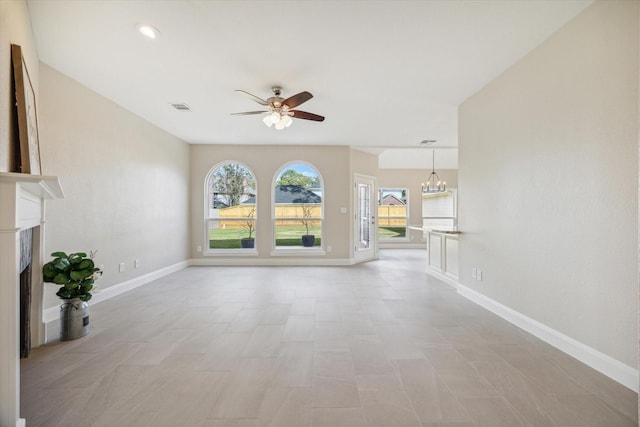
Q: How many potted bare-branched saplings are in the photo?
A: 2